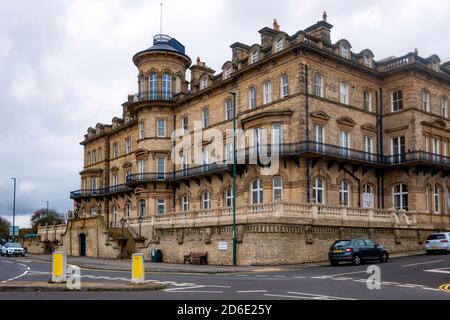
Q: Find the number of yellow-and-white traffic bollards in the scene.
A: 2